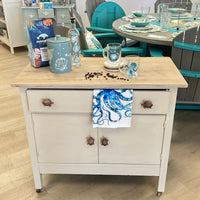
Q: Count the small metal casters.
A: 2